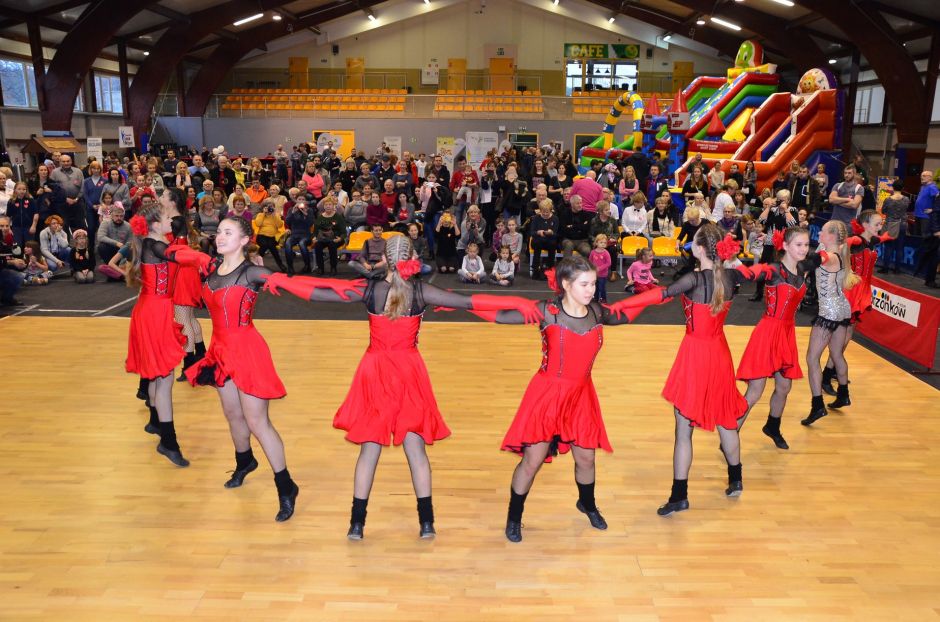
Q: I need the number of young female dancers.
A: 9